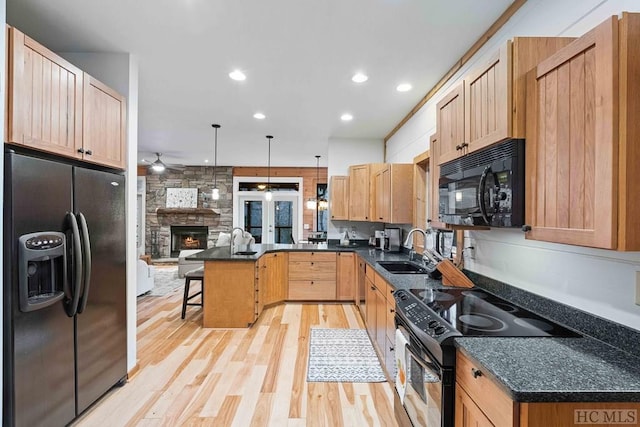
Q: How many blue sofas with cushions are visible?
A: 0